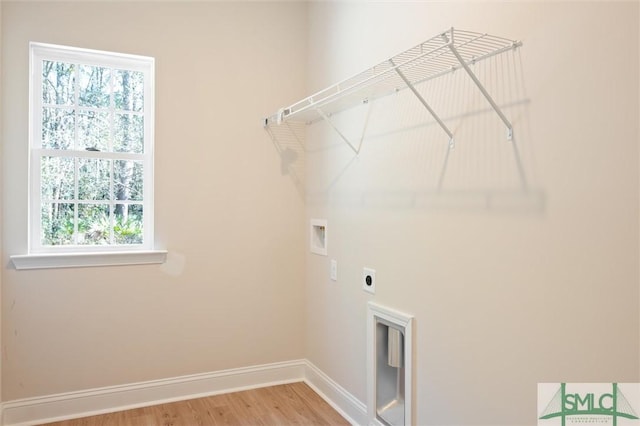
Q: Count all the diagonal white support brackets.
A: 3